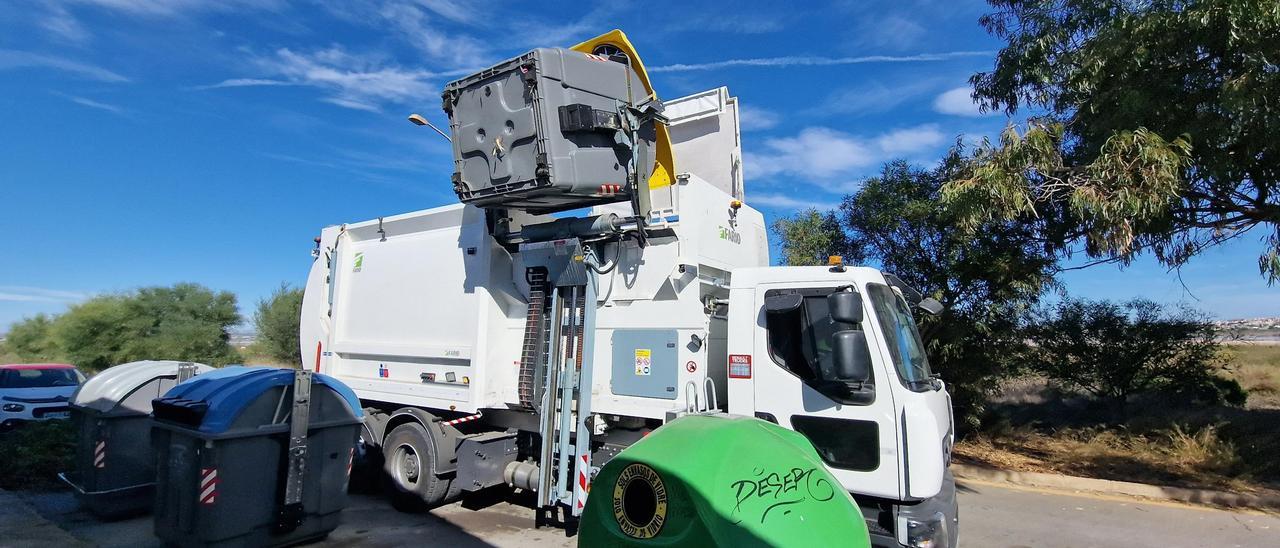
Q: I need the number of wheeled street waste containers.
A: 3